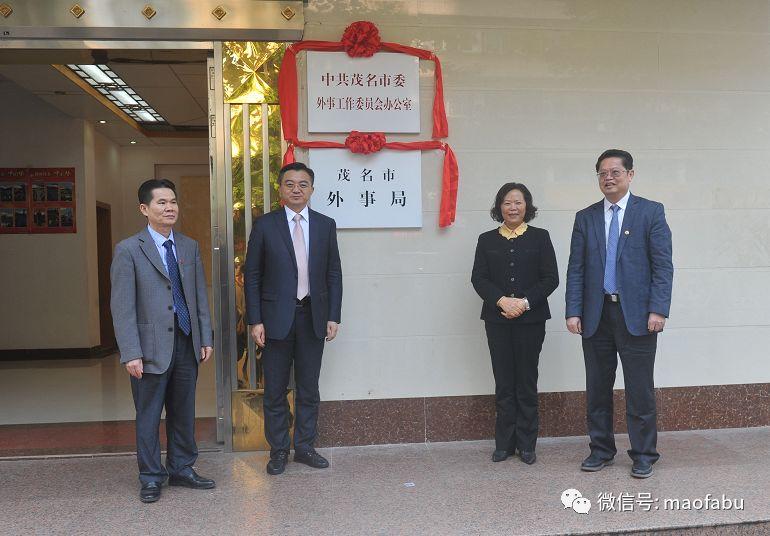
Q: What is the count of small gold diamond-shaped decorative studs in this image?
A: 5